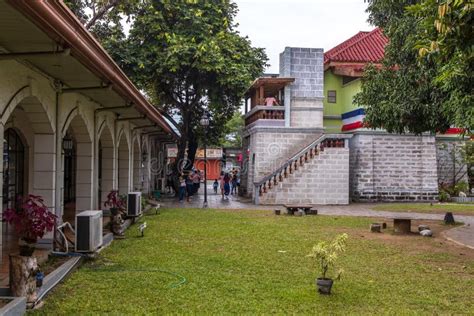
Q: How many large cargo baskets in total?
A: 0